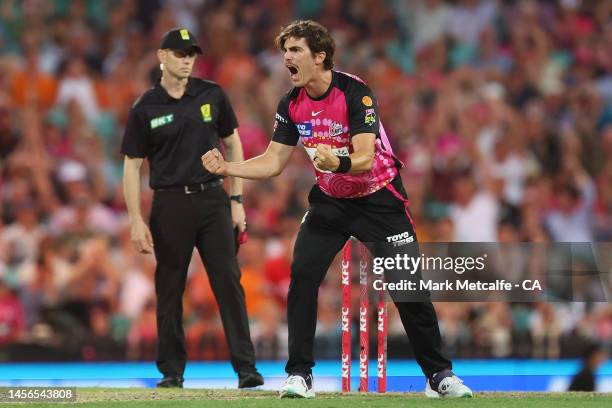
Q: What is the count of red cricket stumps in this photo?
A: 3